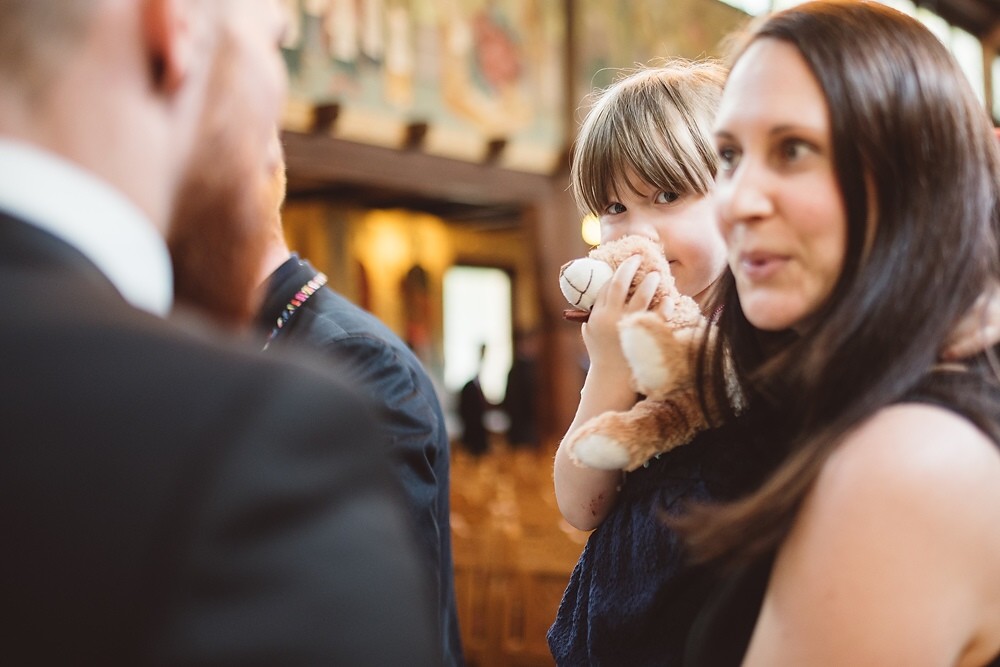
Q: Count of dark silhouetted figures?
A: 2